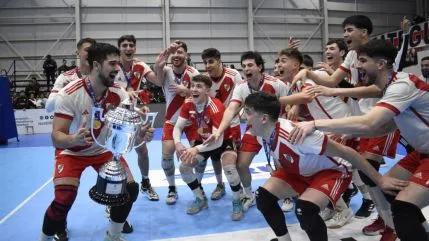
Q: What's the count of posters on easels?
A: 0